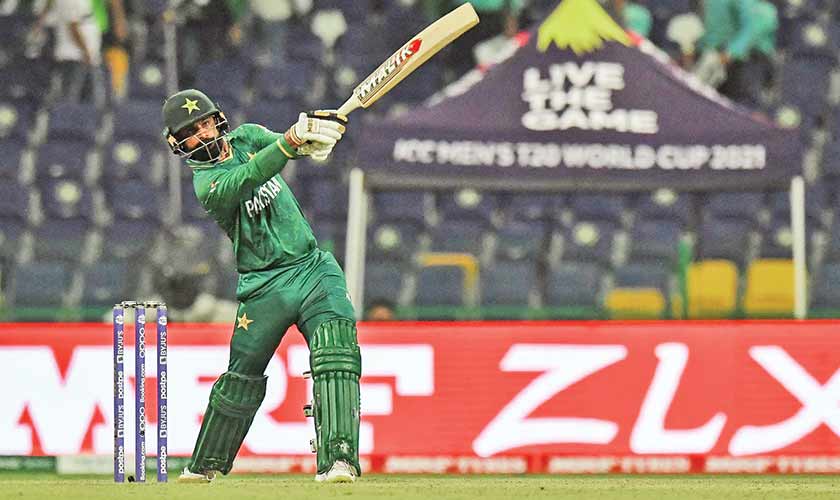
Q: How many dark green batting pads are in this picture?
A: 2